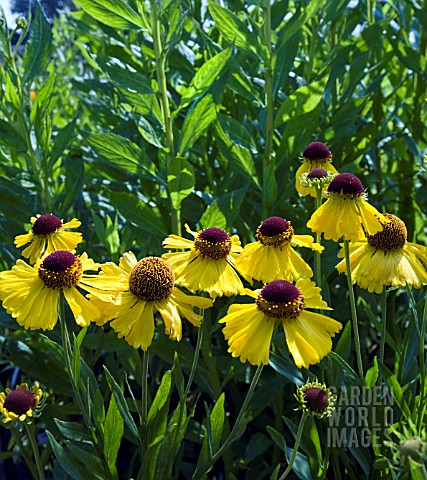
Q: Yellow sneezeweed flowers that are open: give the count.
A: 9